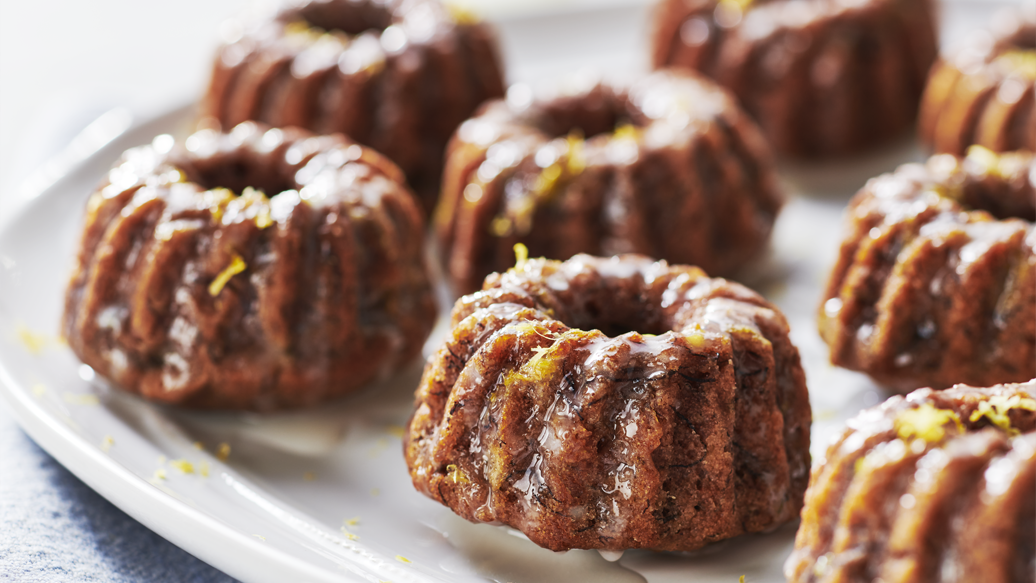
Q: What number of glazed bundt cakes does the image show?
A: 8